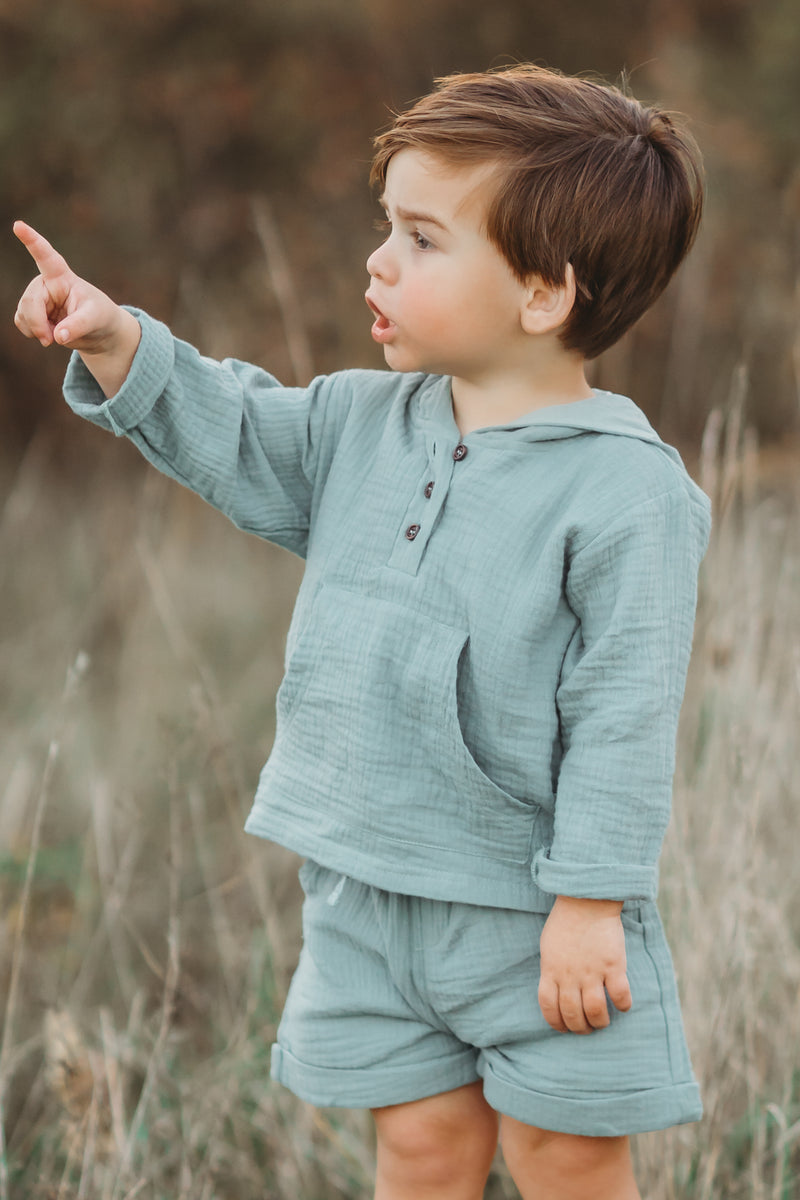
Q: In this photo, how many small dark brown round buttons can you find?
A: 3